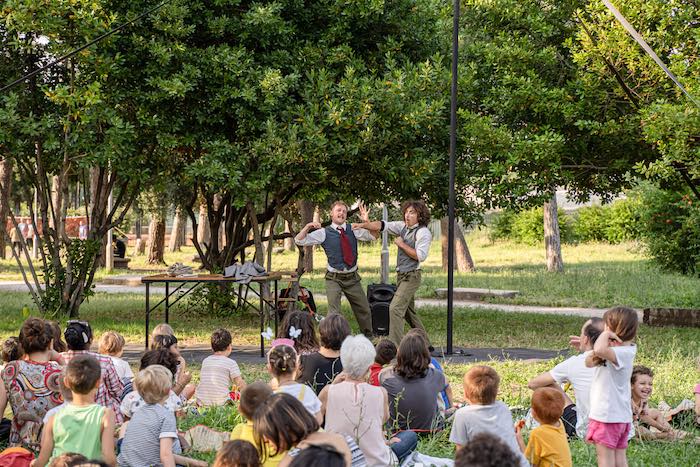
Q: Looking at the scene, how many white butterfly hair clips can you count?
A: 2